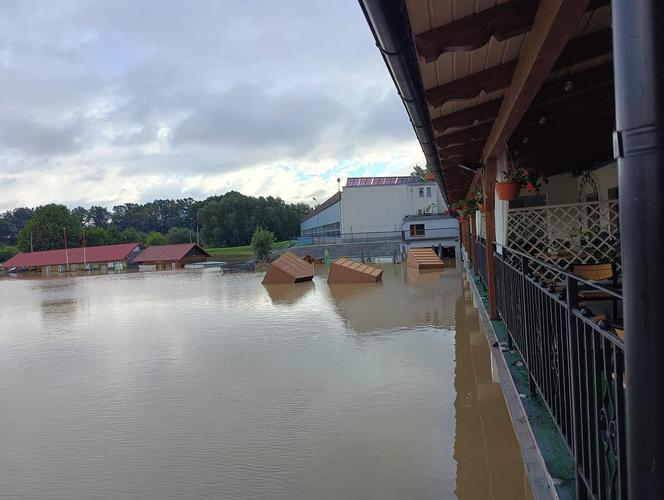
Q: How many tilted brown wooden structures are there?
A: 3